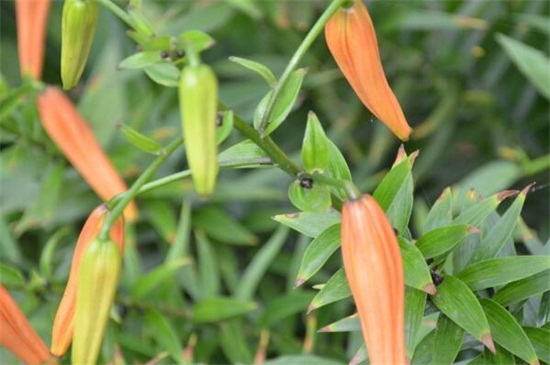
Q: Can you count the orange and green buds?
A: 9